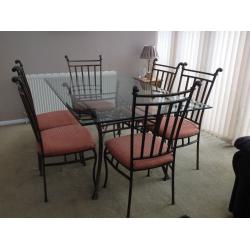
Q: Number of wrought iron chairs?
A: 6